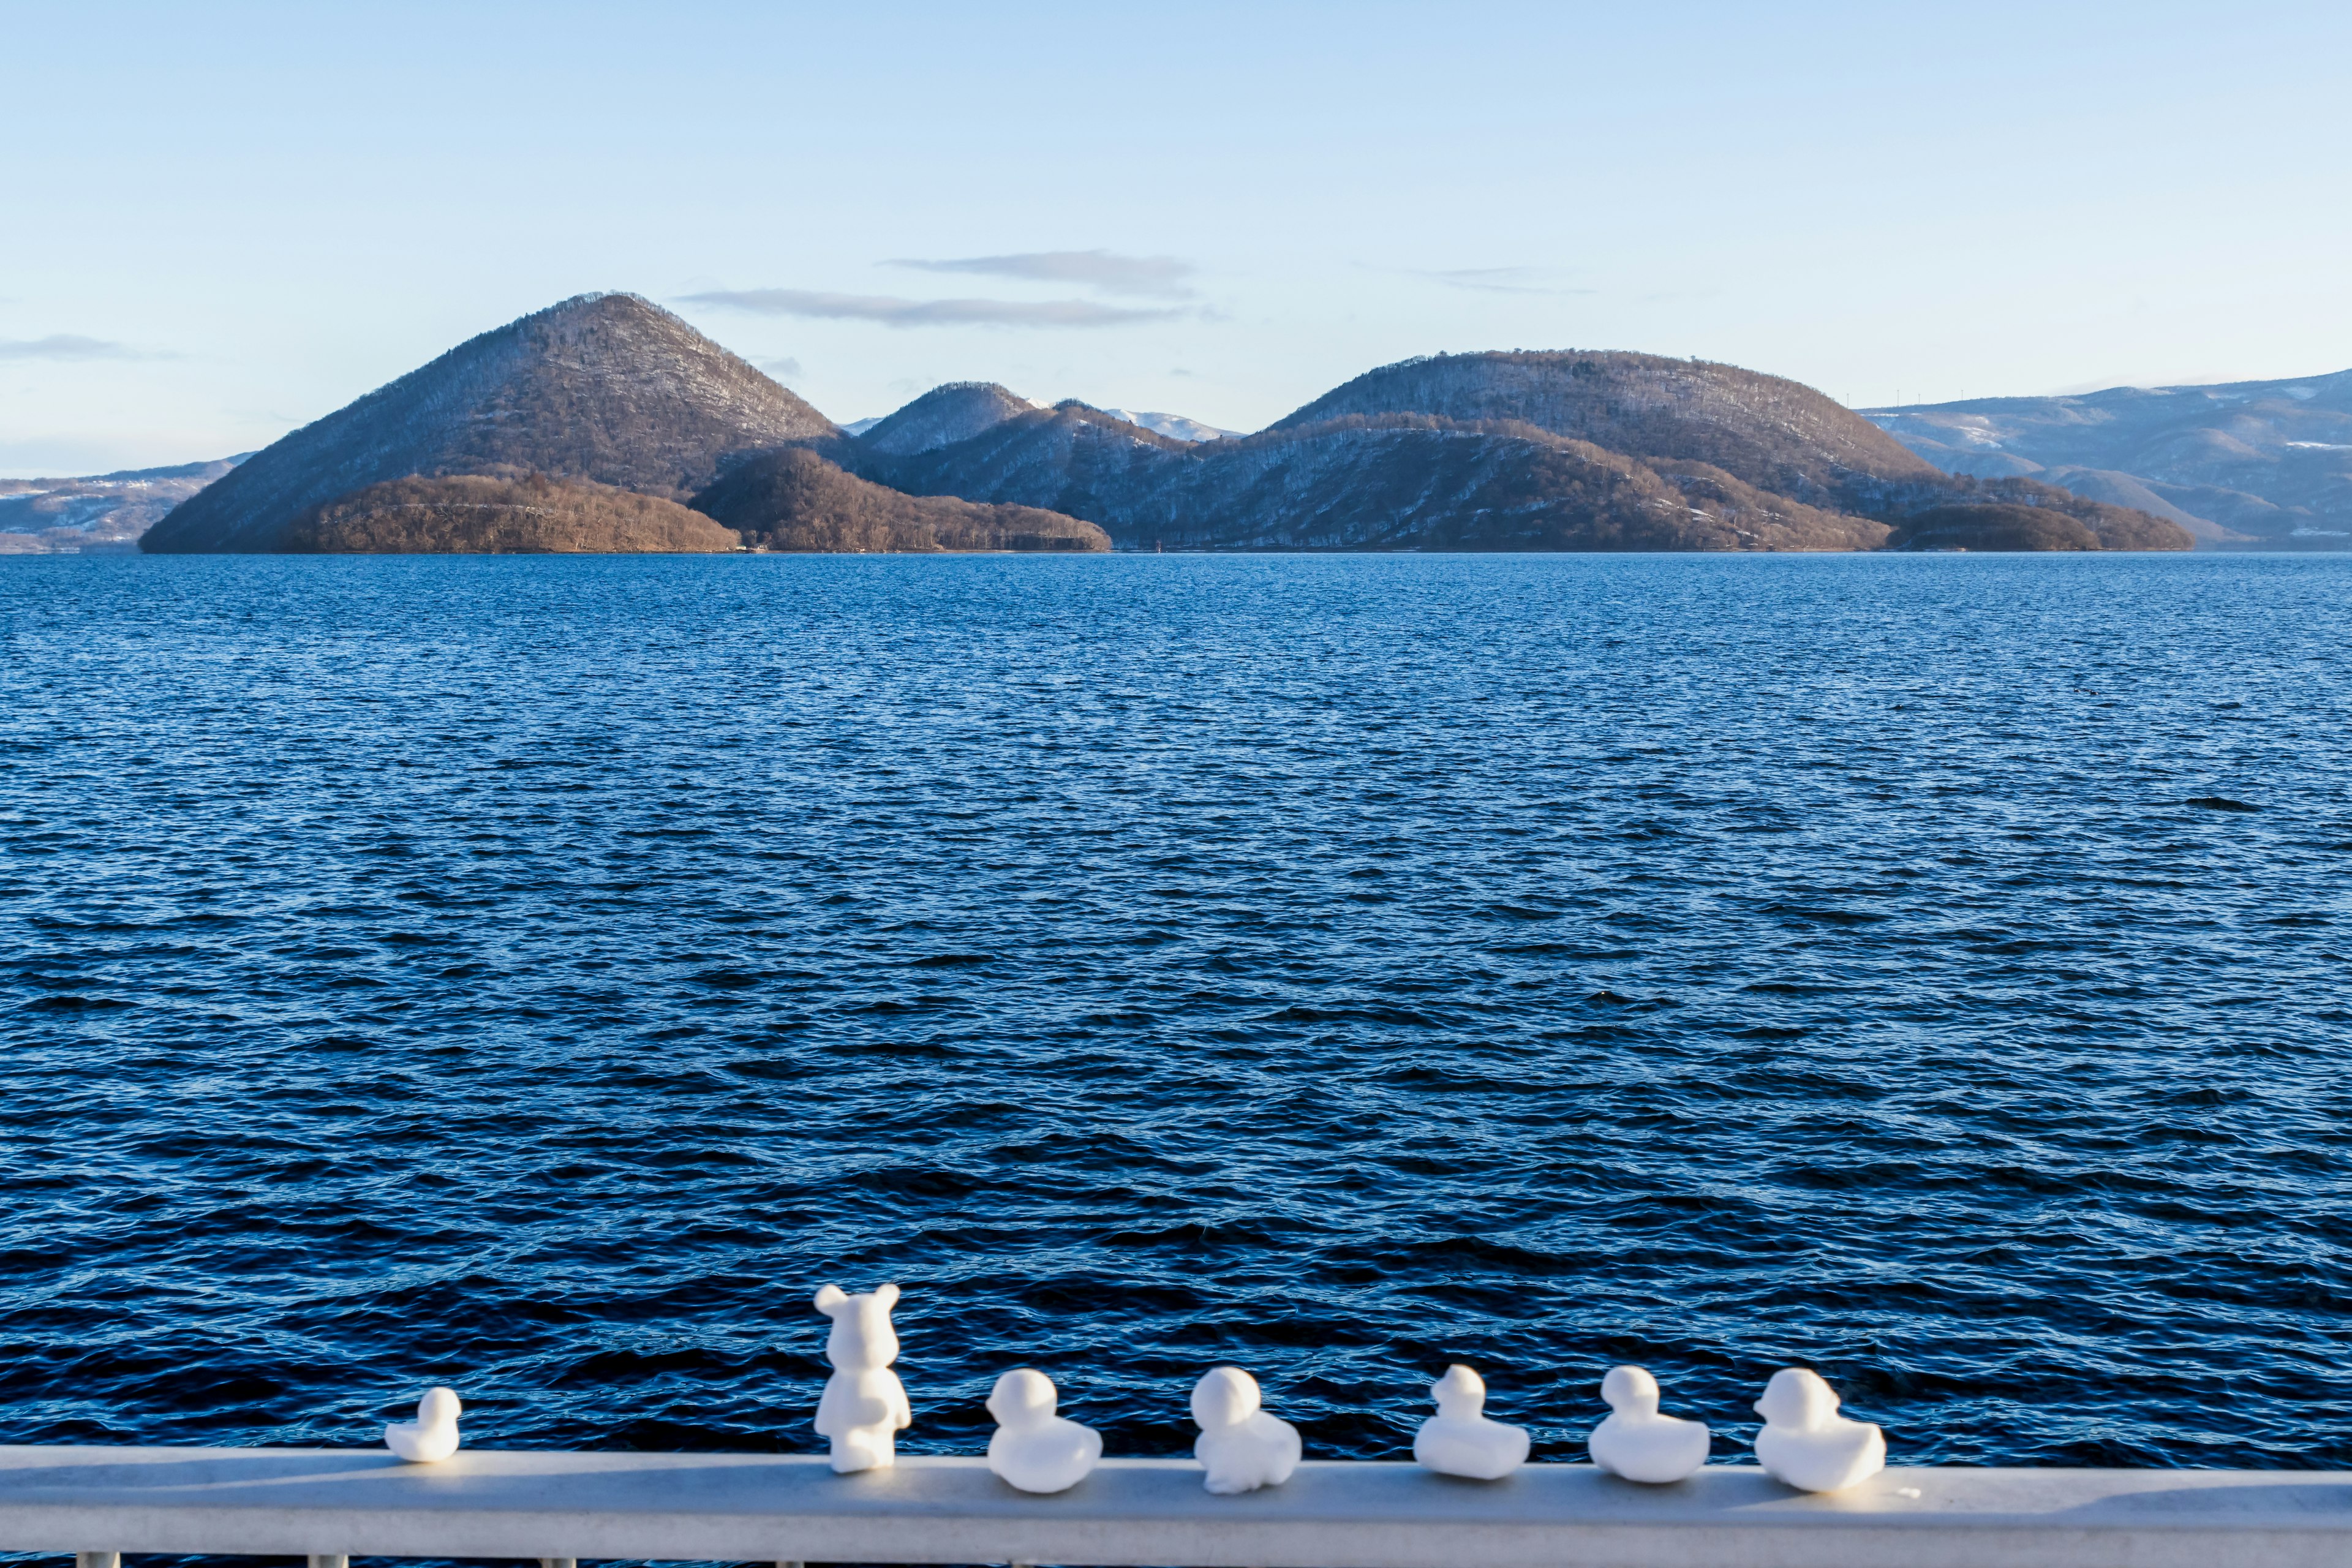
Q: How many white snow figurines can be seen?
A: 7